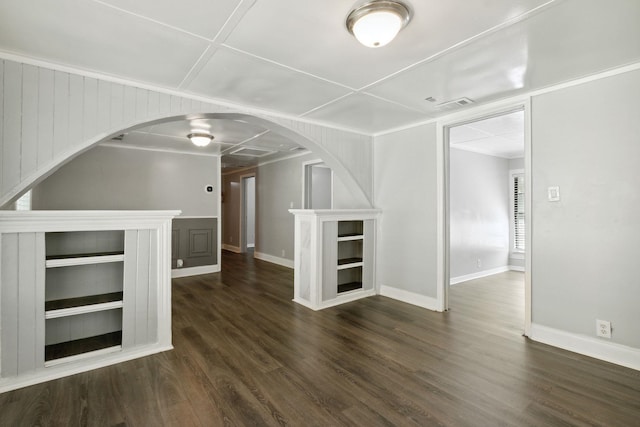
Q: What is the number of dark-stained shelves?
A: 6